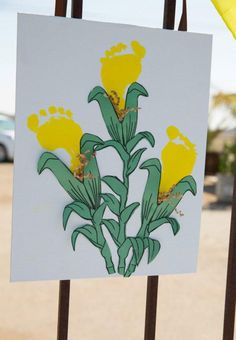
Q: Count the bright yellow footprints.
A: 3